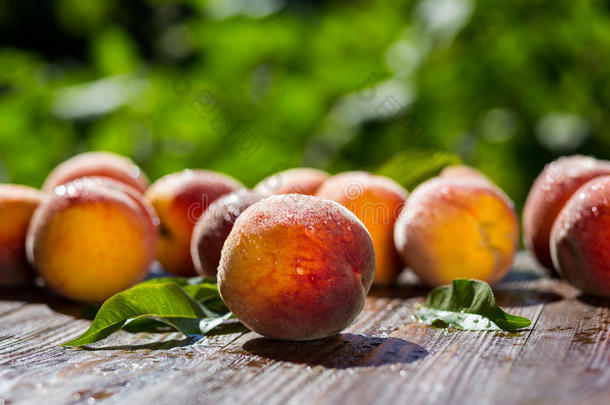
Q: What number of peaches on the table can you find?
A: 12